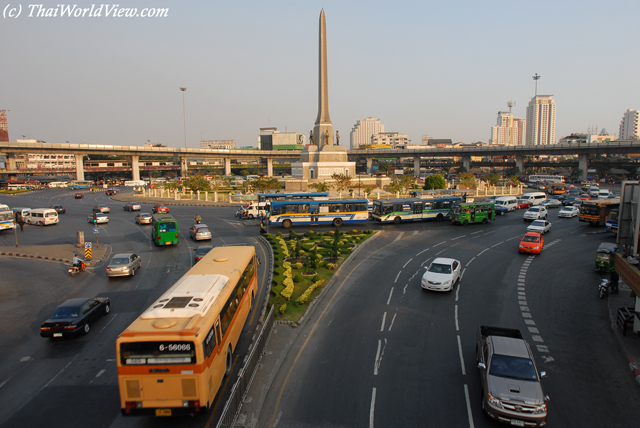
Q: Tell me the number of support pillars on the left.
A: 6